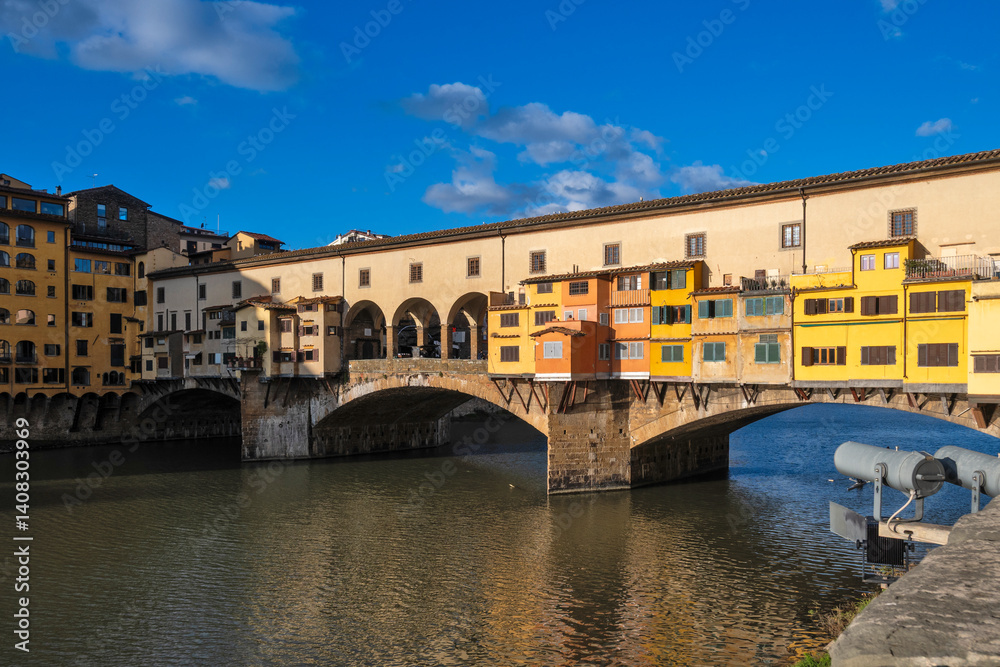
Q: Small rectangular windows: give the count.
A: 13